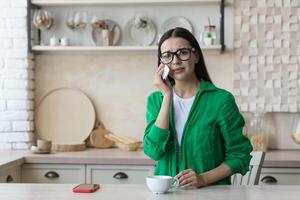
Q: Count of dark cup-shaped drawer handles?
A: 4